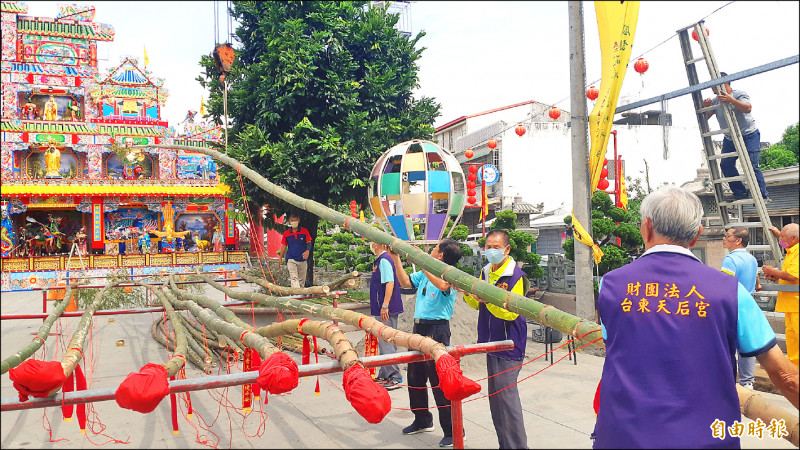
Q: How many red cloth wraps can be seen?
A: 5